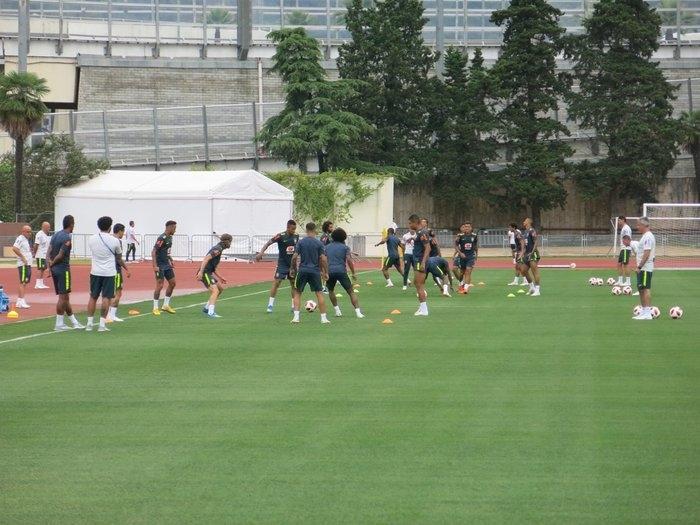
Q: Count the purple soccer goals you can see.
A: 0